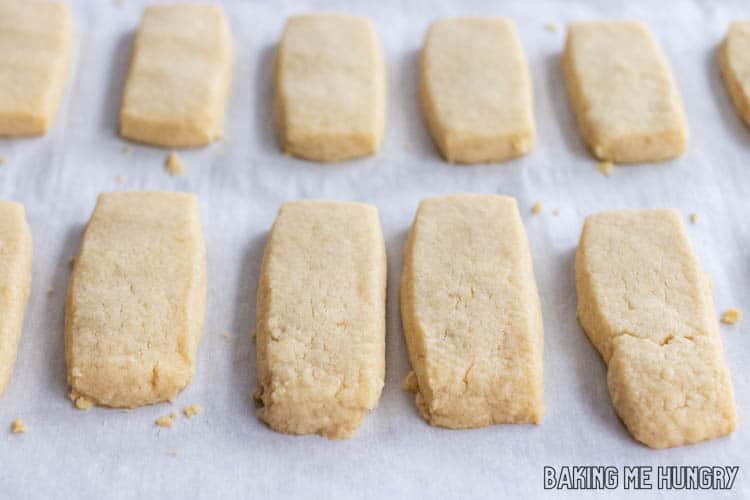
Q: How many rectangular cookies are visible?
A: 11